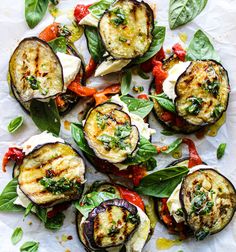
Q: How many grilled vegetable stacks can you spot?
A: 7